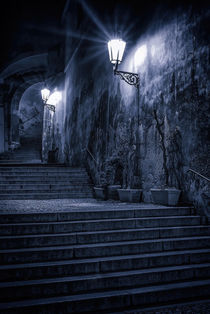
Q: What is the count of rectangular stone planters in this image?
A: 4